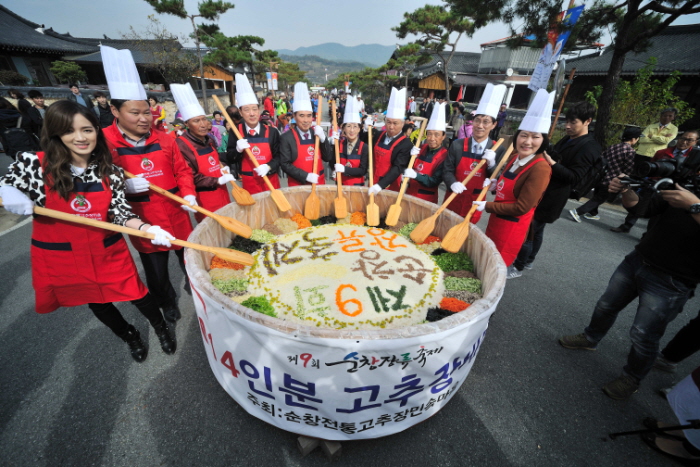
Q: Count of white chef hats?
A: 9